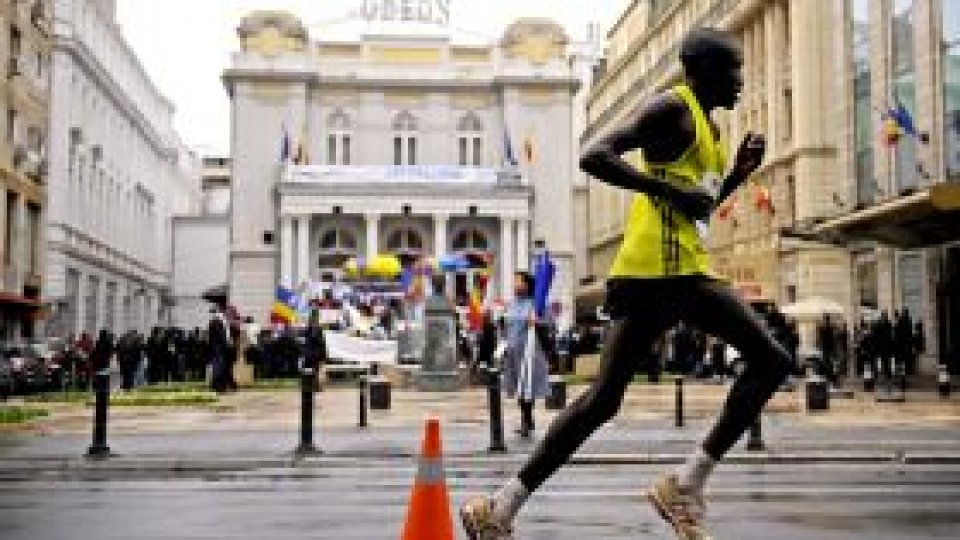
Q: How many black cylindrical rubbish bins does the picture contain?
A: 3